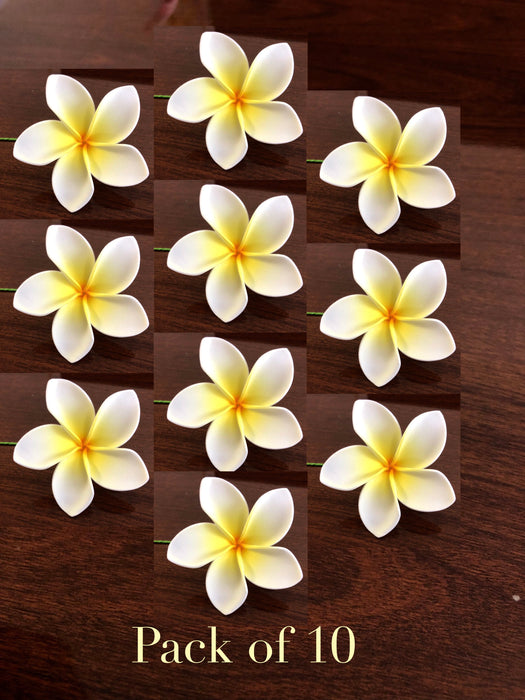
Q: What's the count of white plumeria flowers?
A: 10